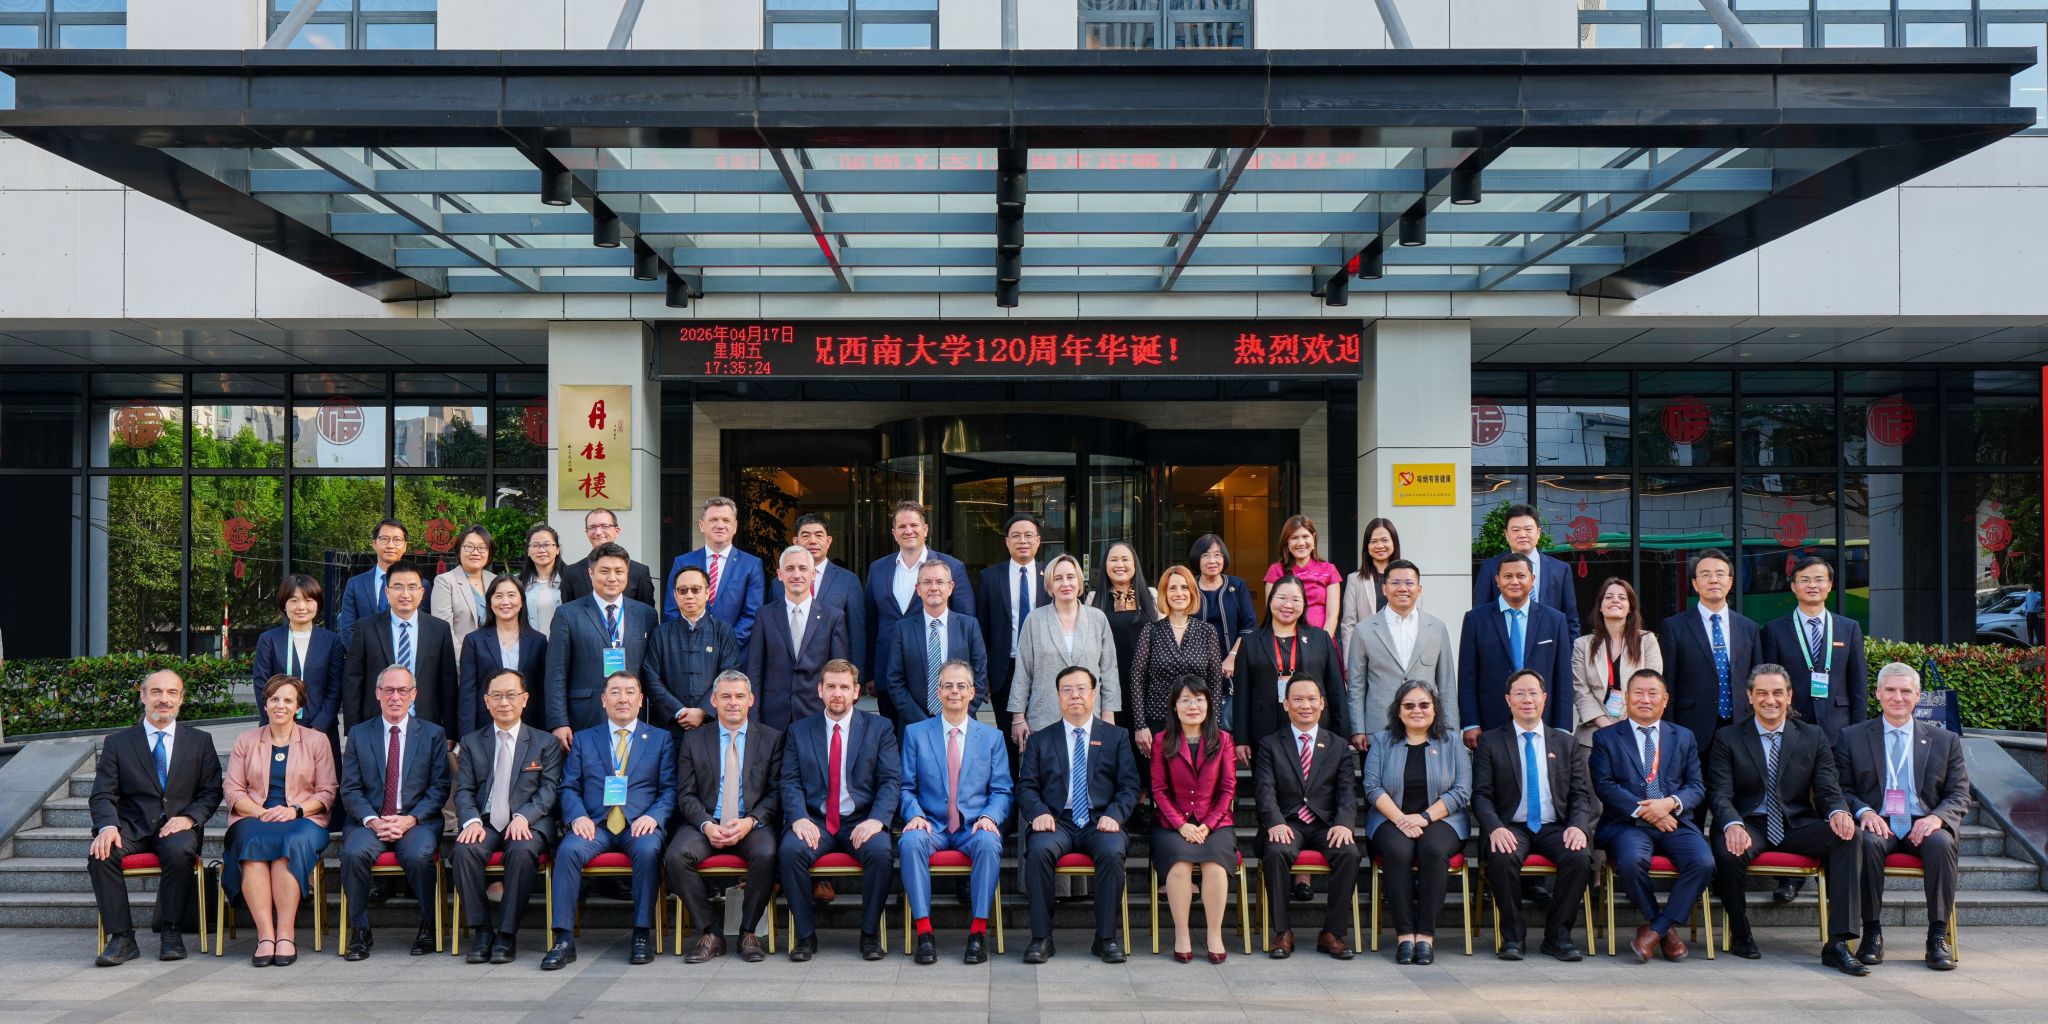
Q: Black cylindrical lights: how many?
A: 12